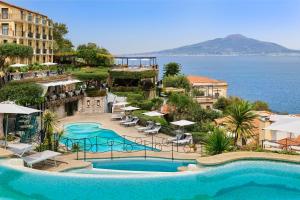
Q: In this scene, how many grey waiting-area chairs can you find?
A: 0